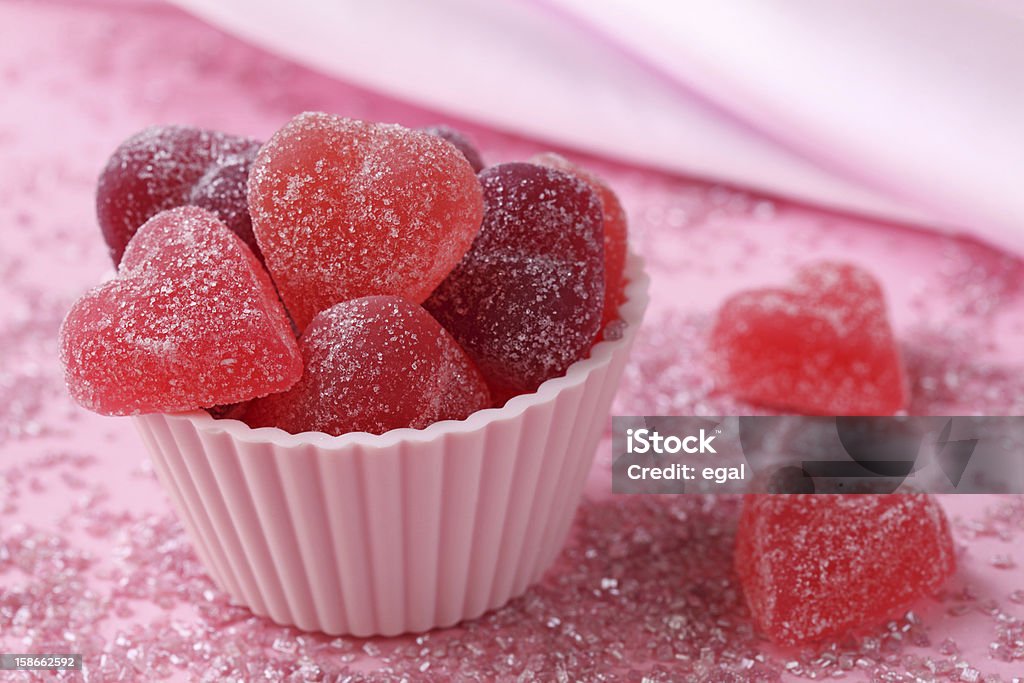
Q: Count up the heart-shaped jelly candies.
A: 9